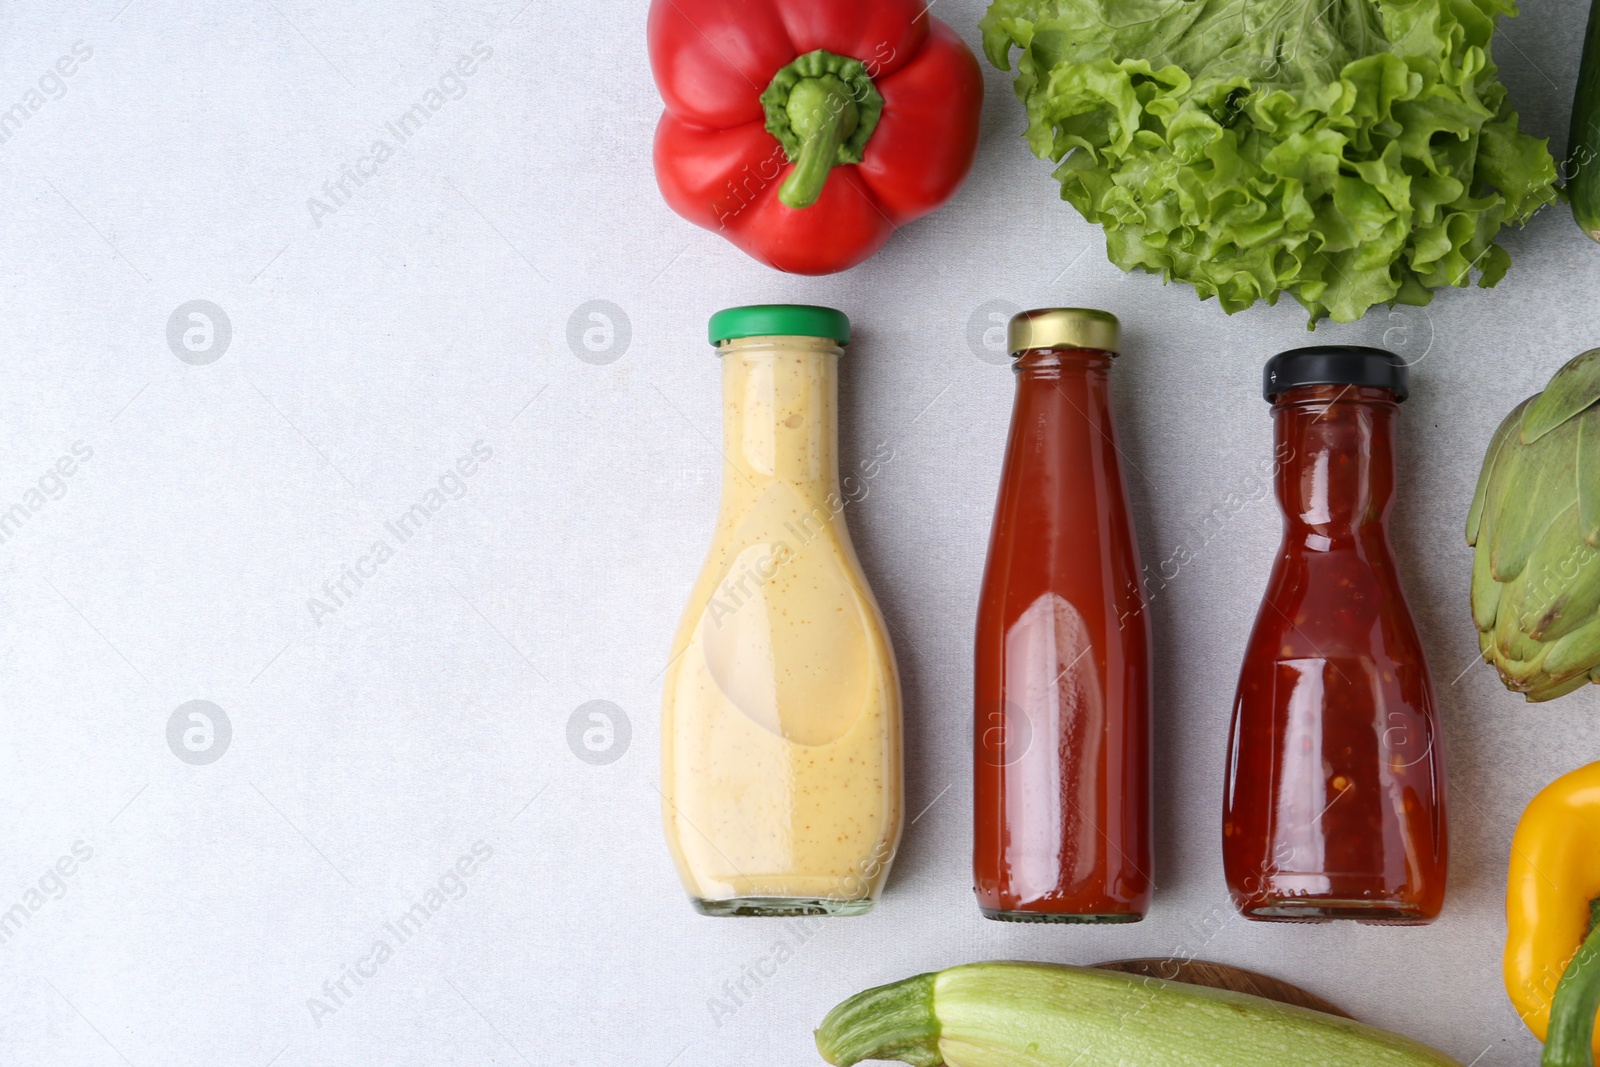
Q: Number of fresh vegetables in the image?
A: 6